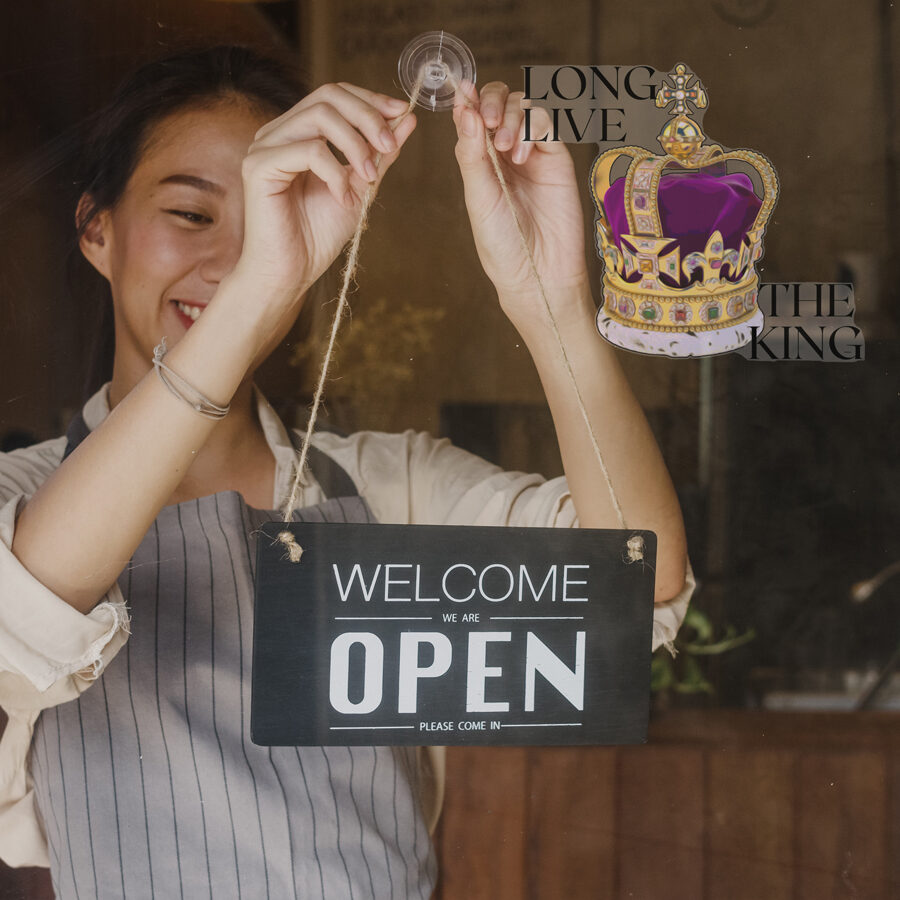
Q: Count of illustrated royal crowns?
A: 1